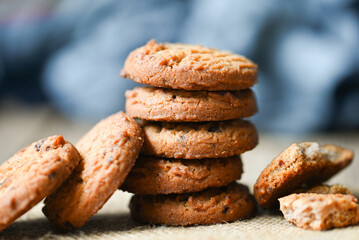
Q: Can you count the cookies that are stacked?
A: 5